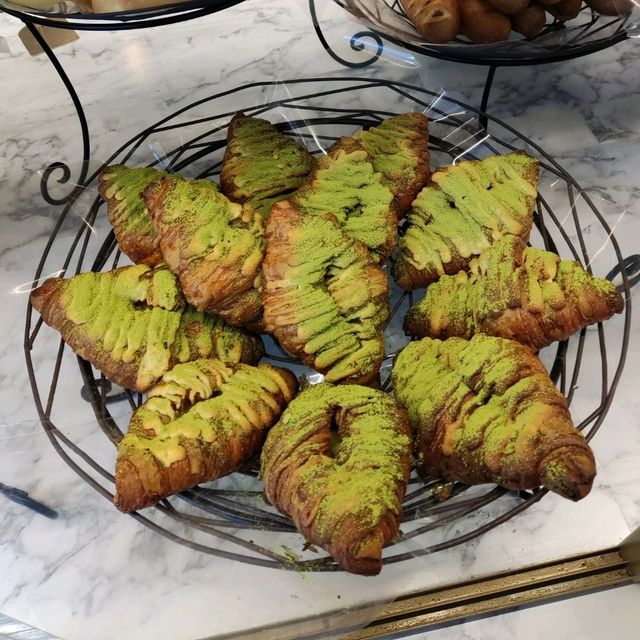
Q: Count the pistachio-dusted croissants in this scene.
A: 12